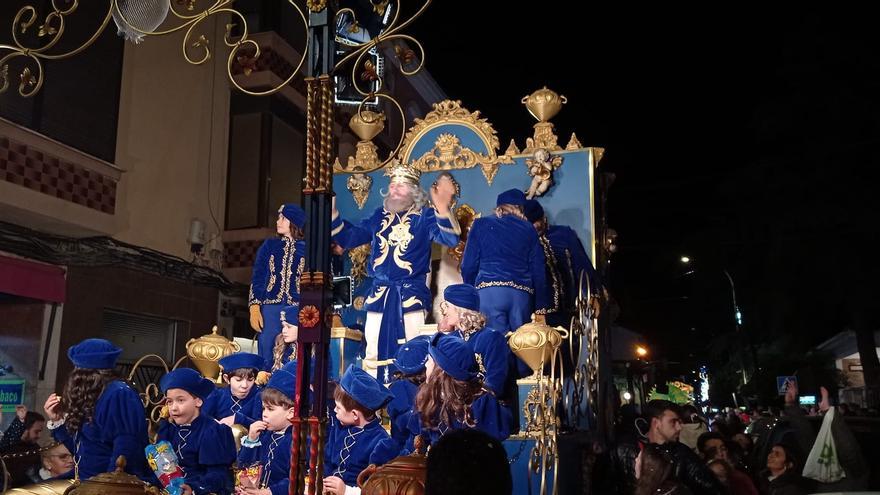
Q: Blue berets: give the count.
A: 12